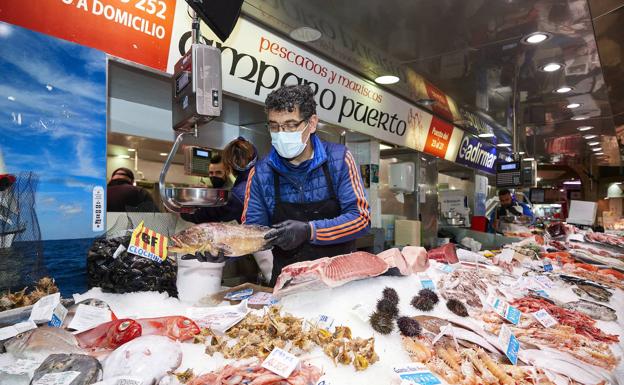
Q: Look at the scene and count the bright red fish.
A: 2